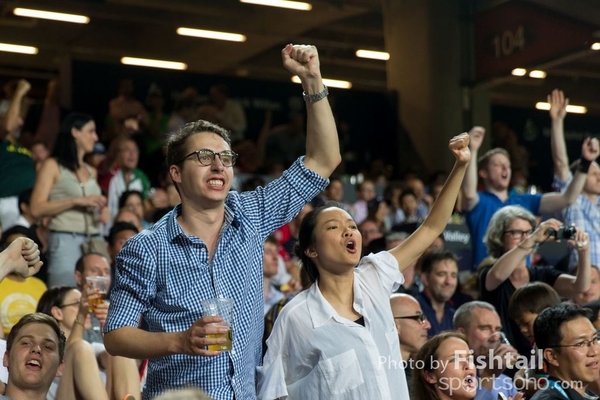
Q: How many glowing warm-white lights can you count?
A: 11